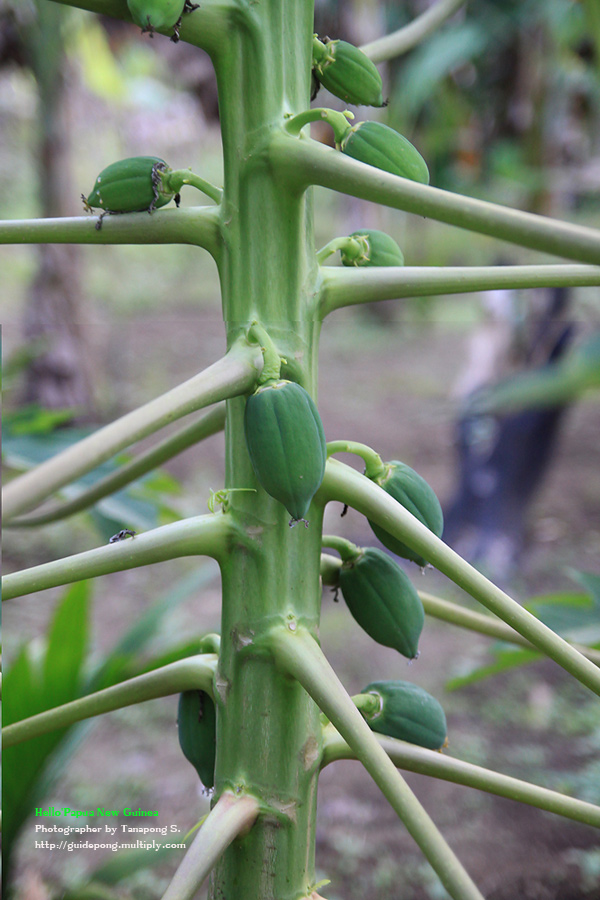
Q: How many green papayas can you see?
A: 10